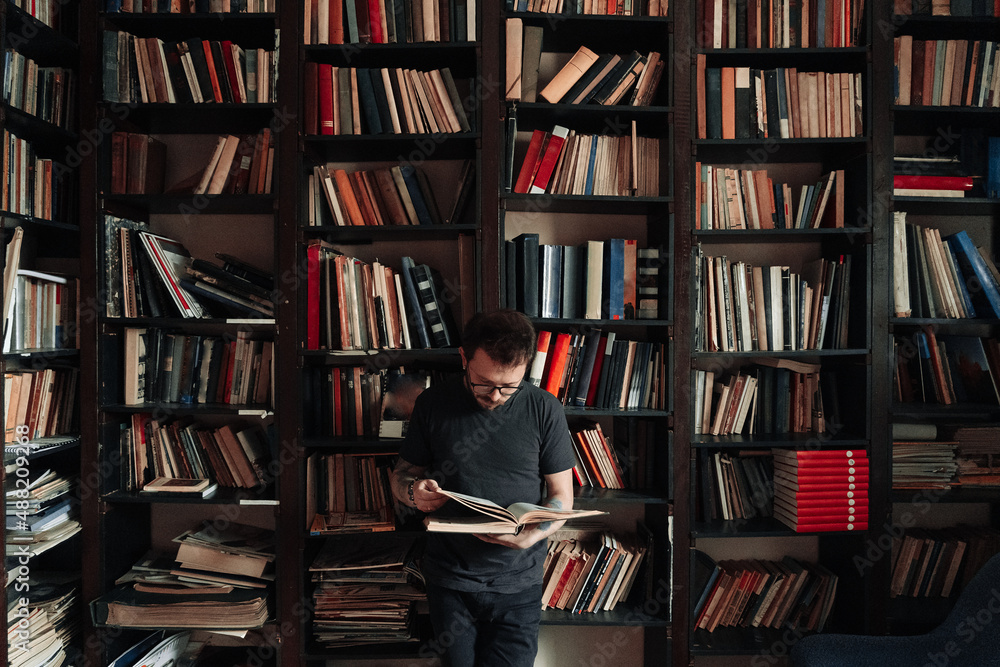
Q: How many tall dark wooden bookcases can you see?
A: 6